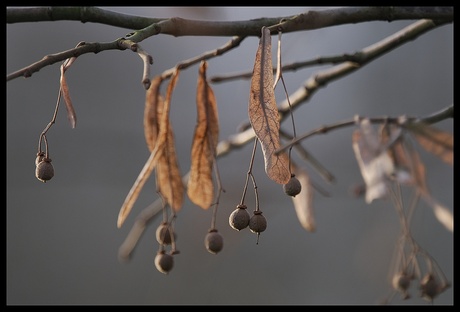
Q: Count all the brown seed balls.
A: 10